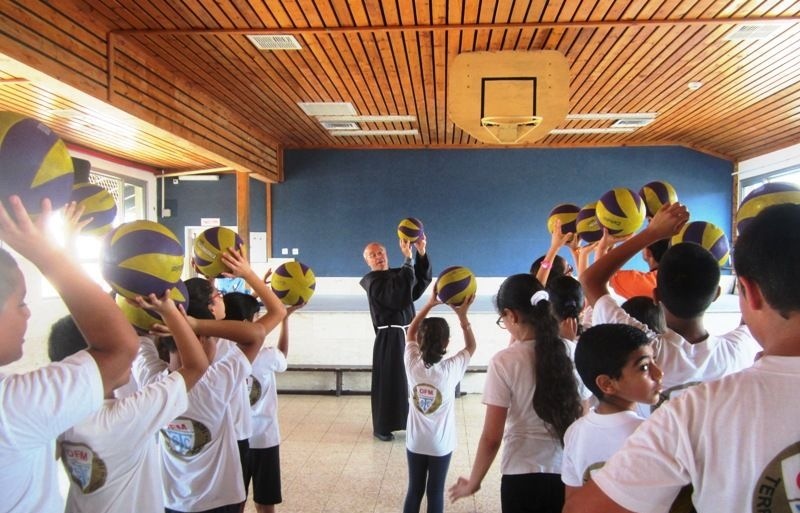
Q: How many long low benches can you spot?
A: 1